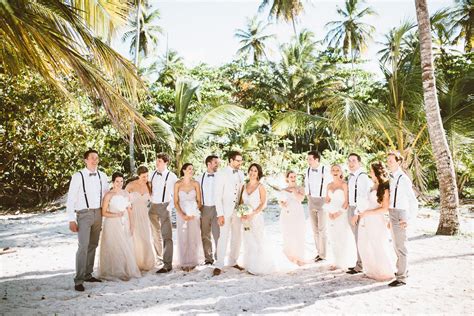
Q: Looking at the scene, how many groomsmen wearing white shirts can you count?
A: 6